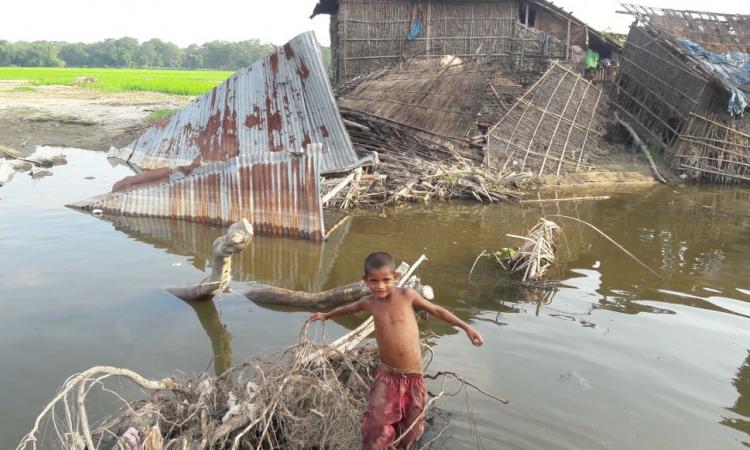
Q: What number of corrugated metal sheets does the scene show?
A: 2